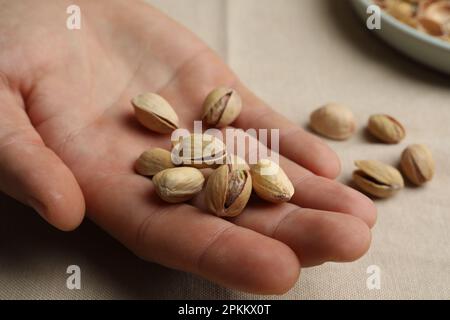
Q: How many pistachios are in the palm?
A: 8